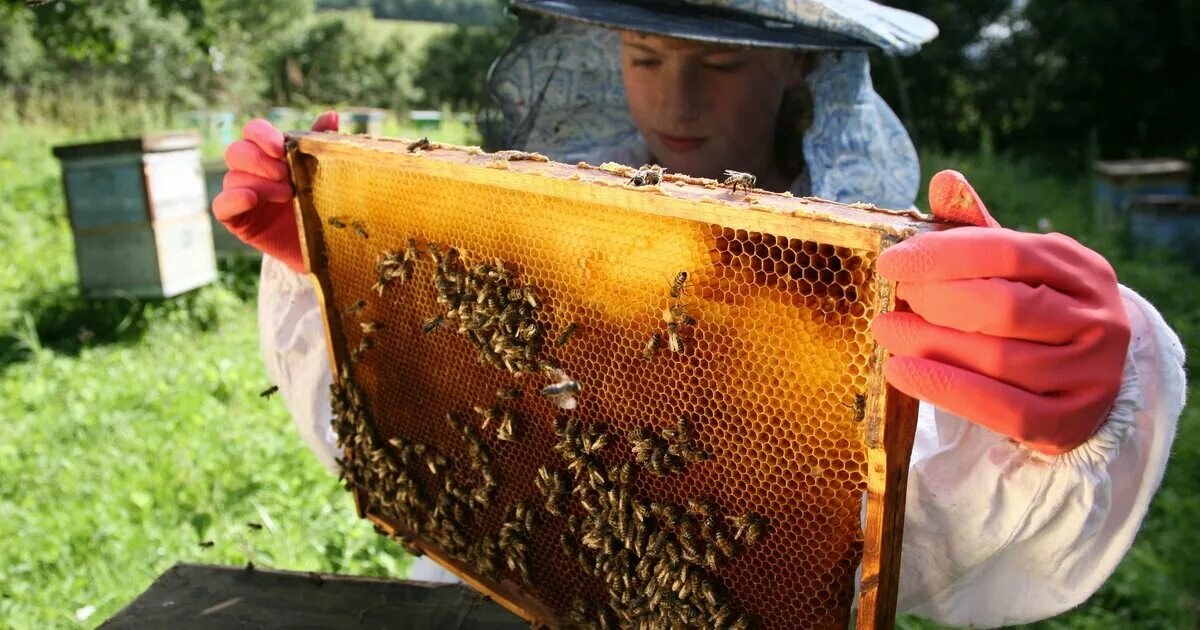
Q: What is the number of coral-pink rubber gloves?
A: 2